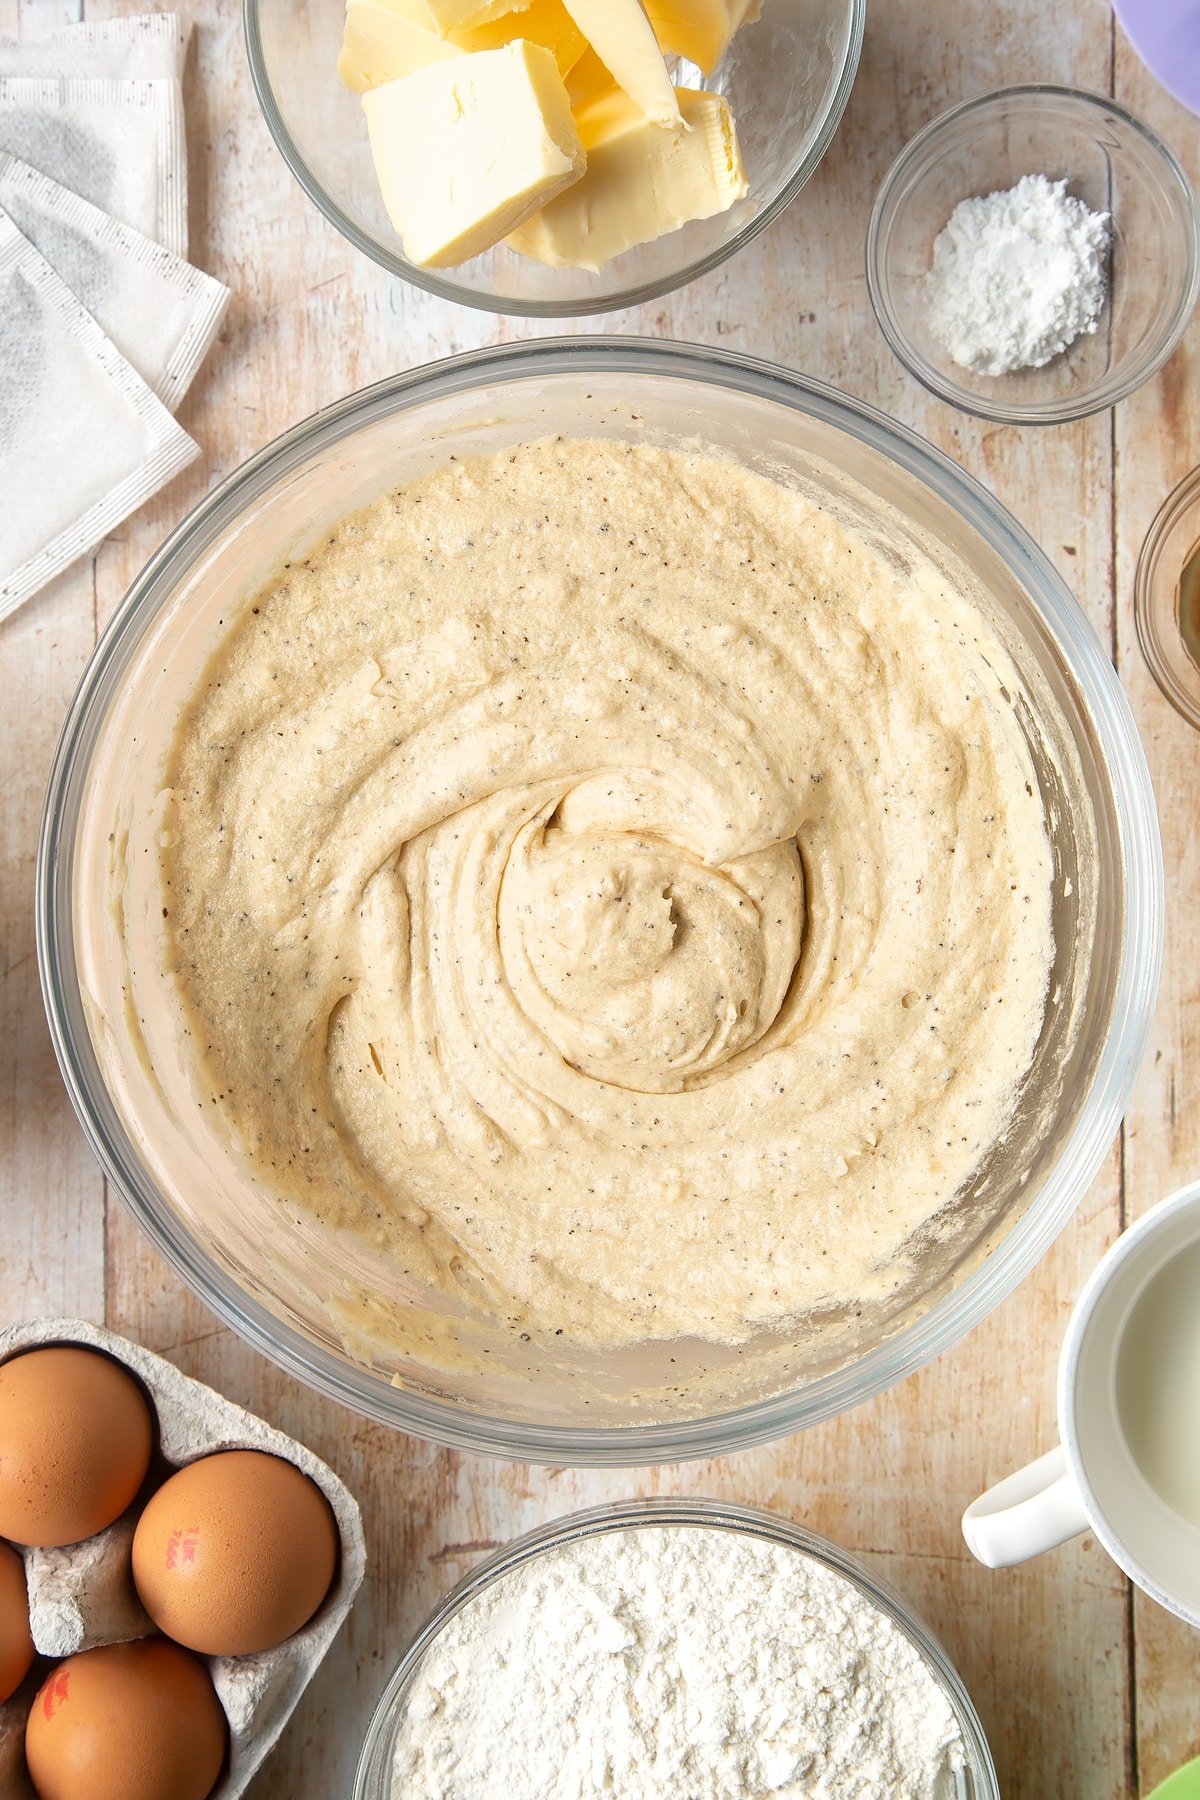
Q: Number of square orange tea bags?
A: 0